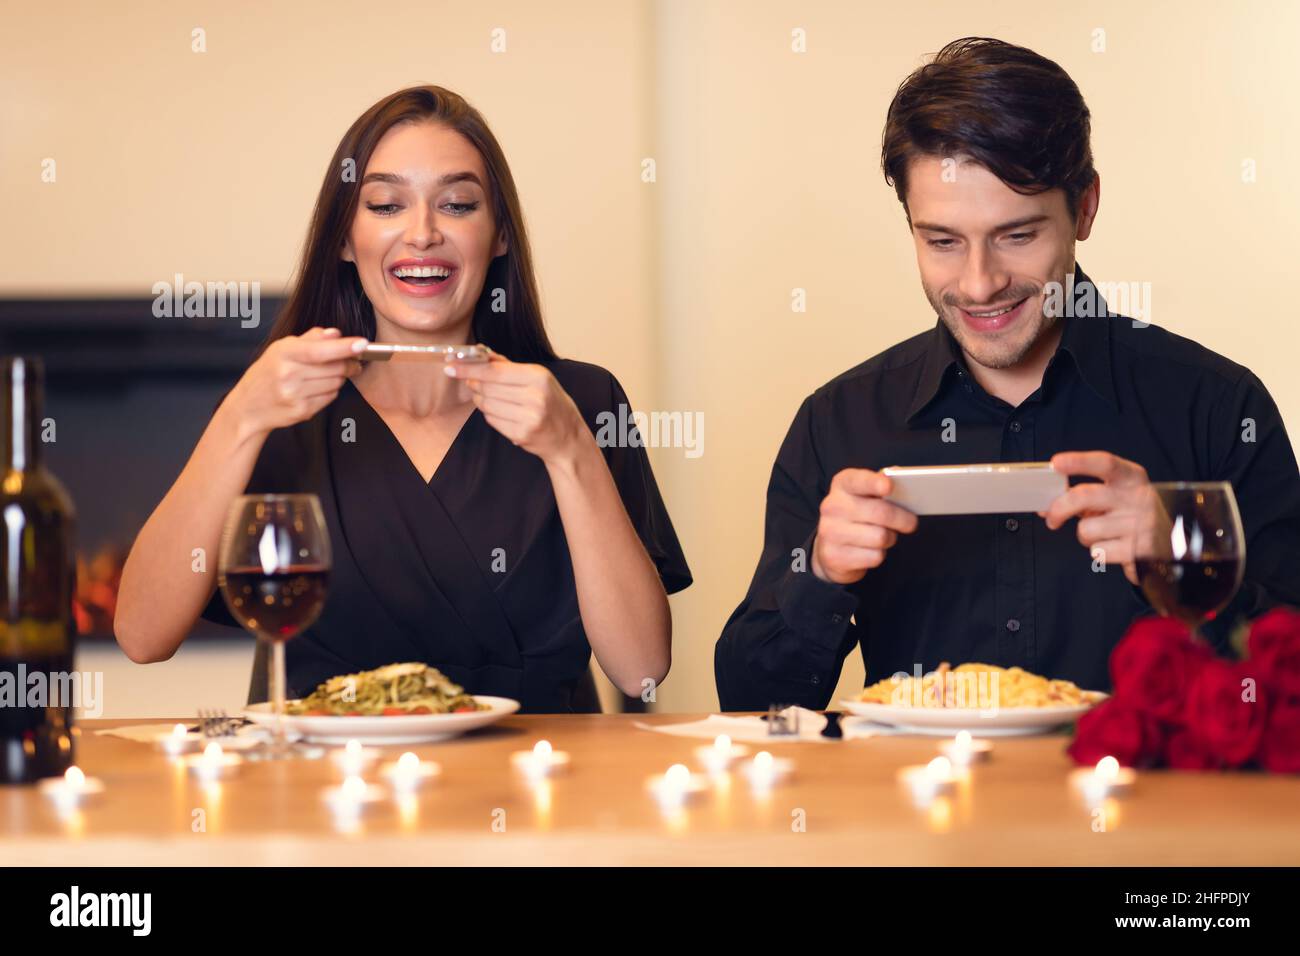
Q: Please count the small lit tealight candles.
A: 13